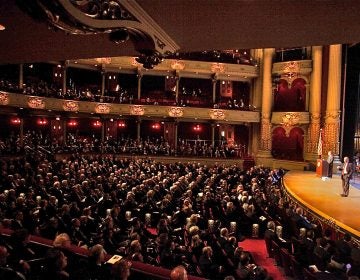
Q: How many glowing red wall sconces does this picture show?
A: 7